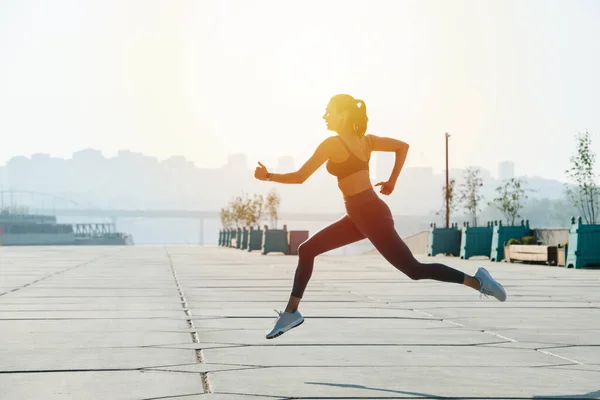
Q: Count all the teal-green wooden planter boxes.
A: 12